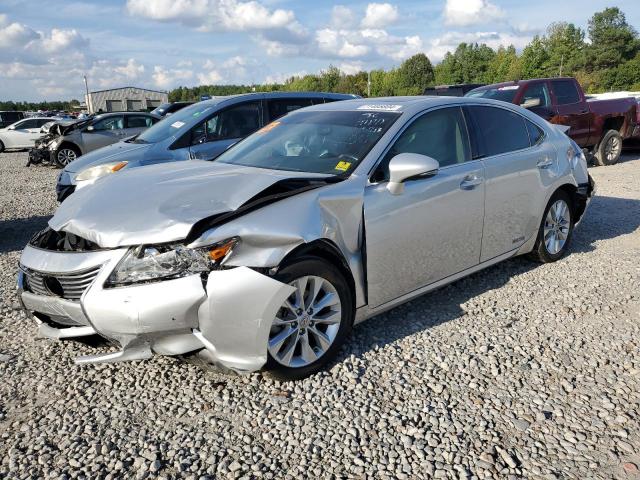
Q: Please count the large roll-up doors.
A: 3